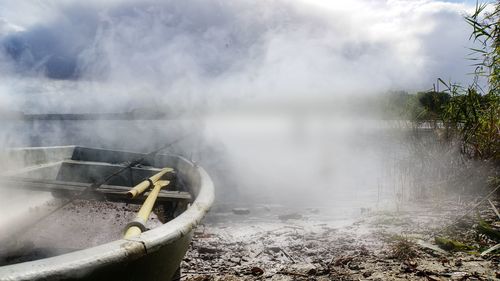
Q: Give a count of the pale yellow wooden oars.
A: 2